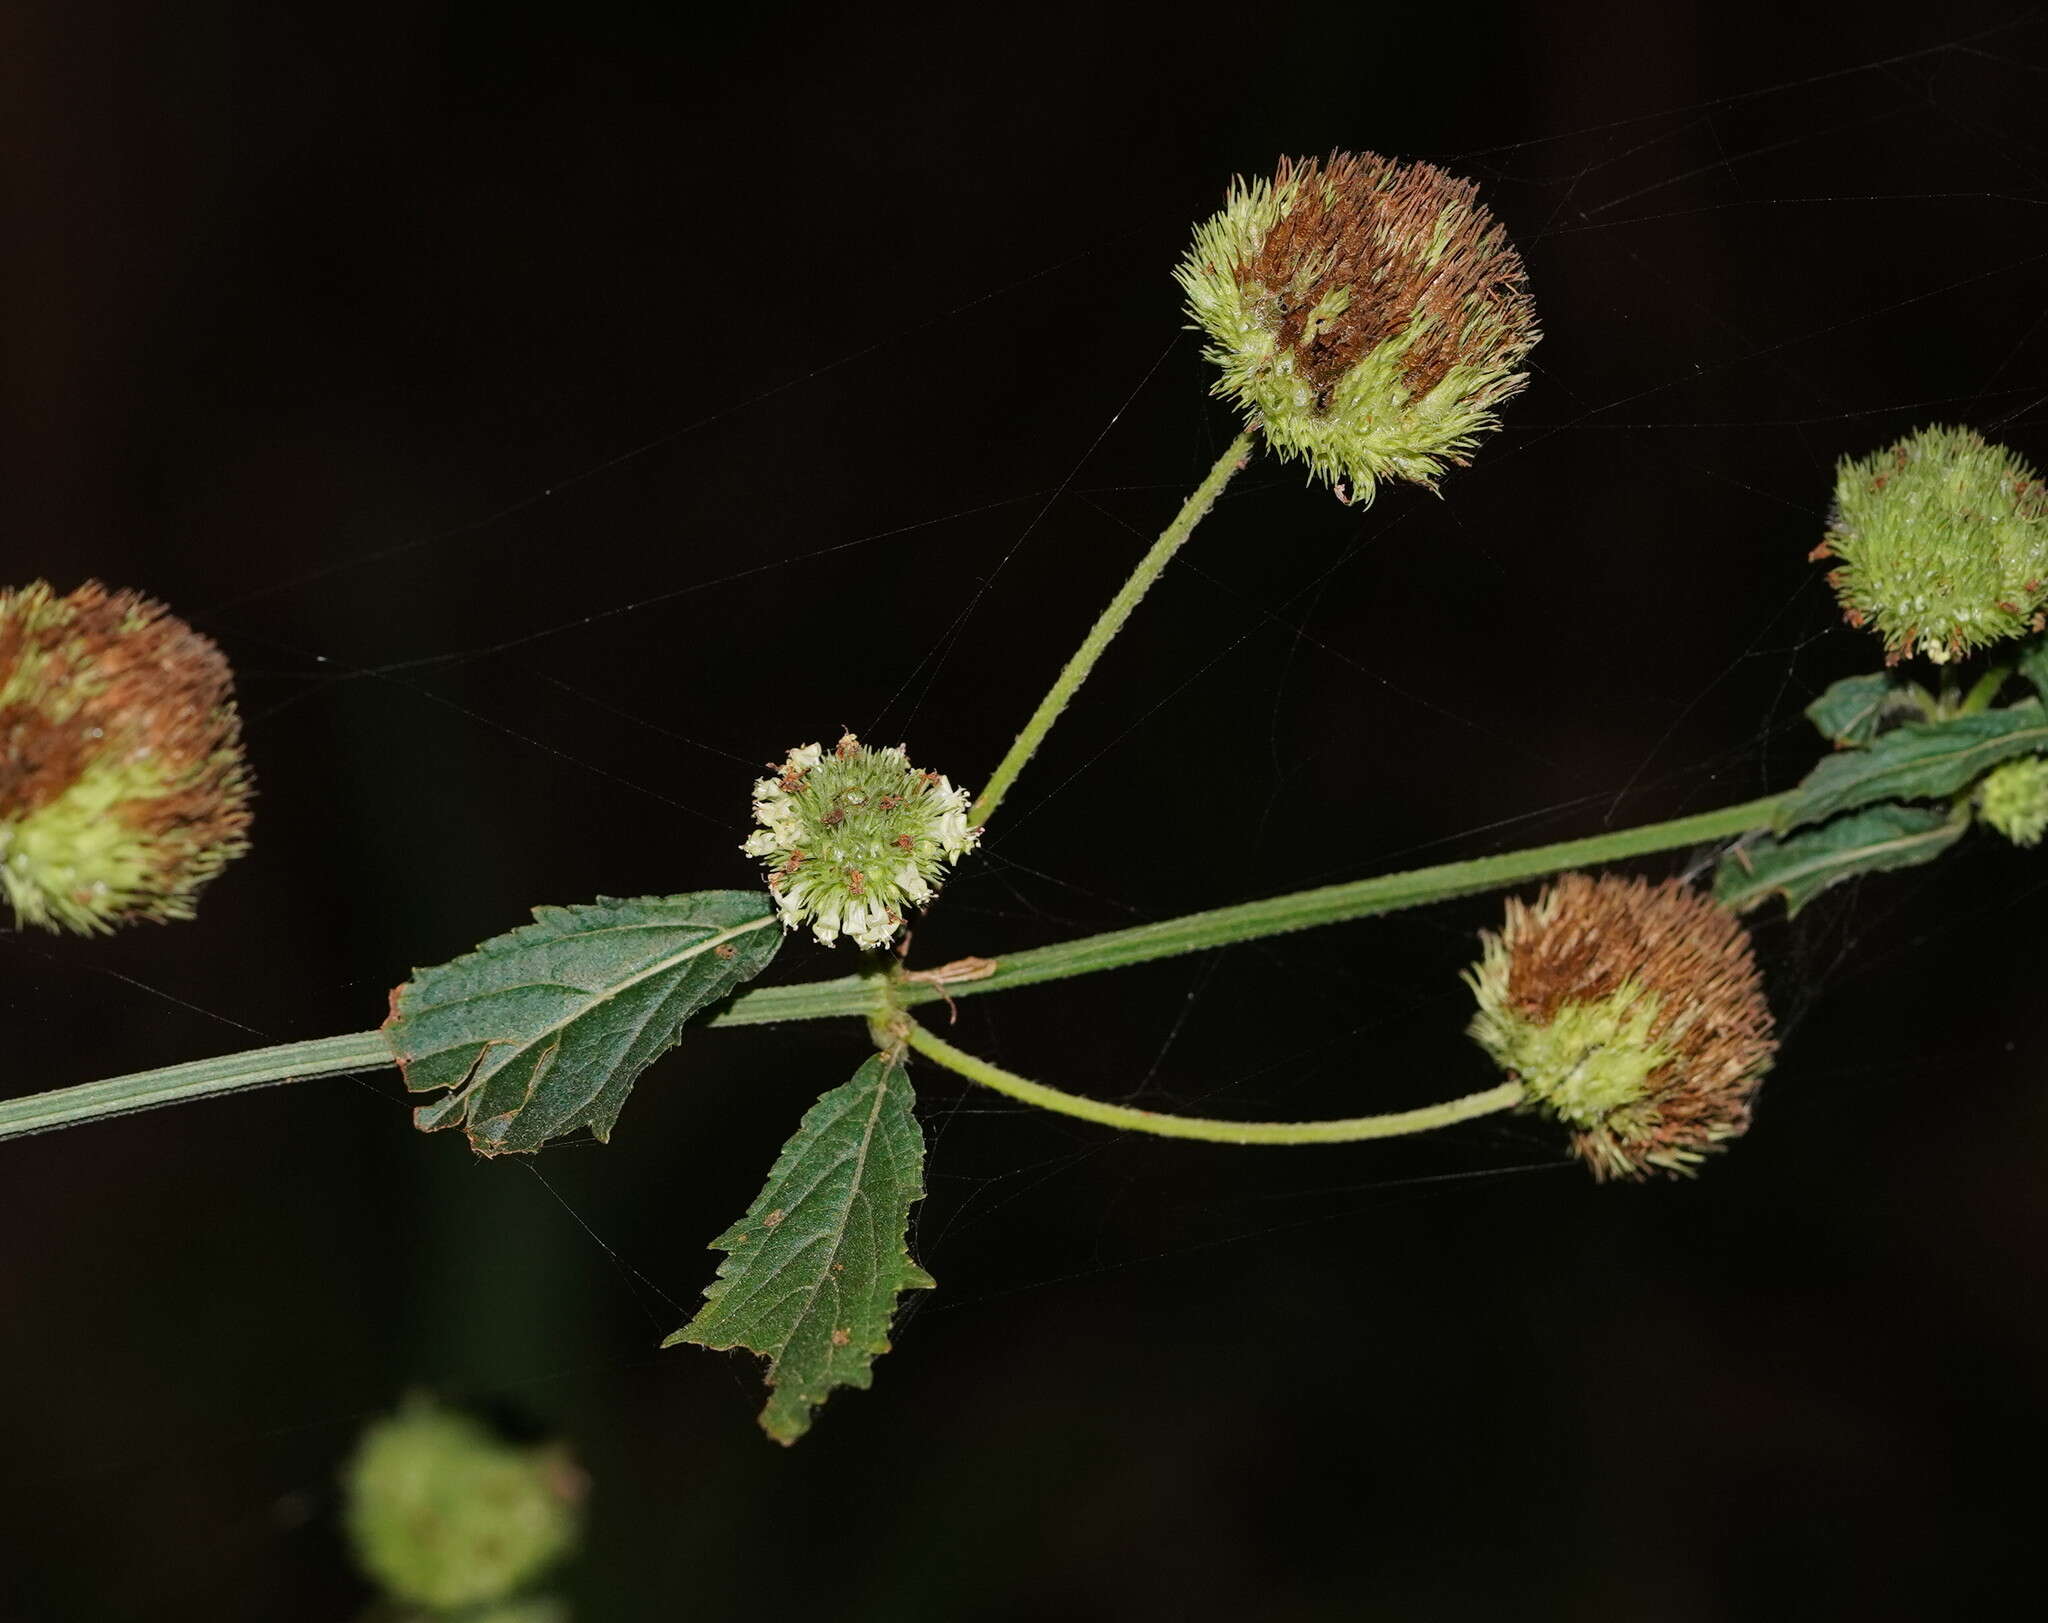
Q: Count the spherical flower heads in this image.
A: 7